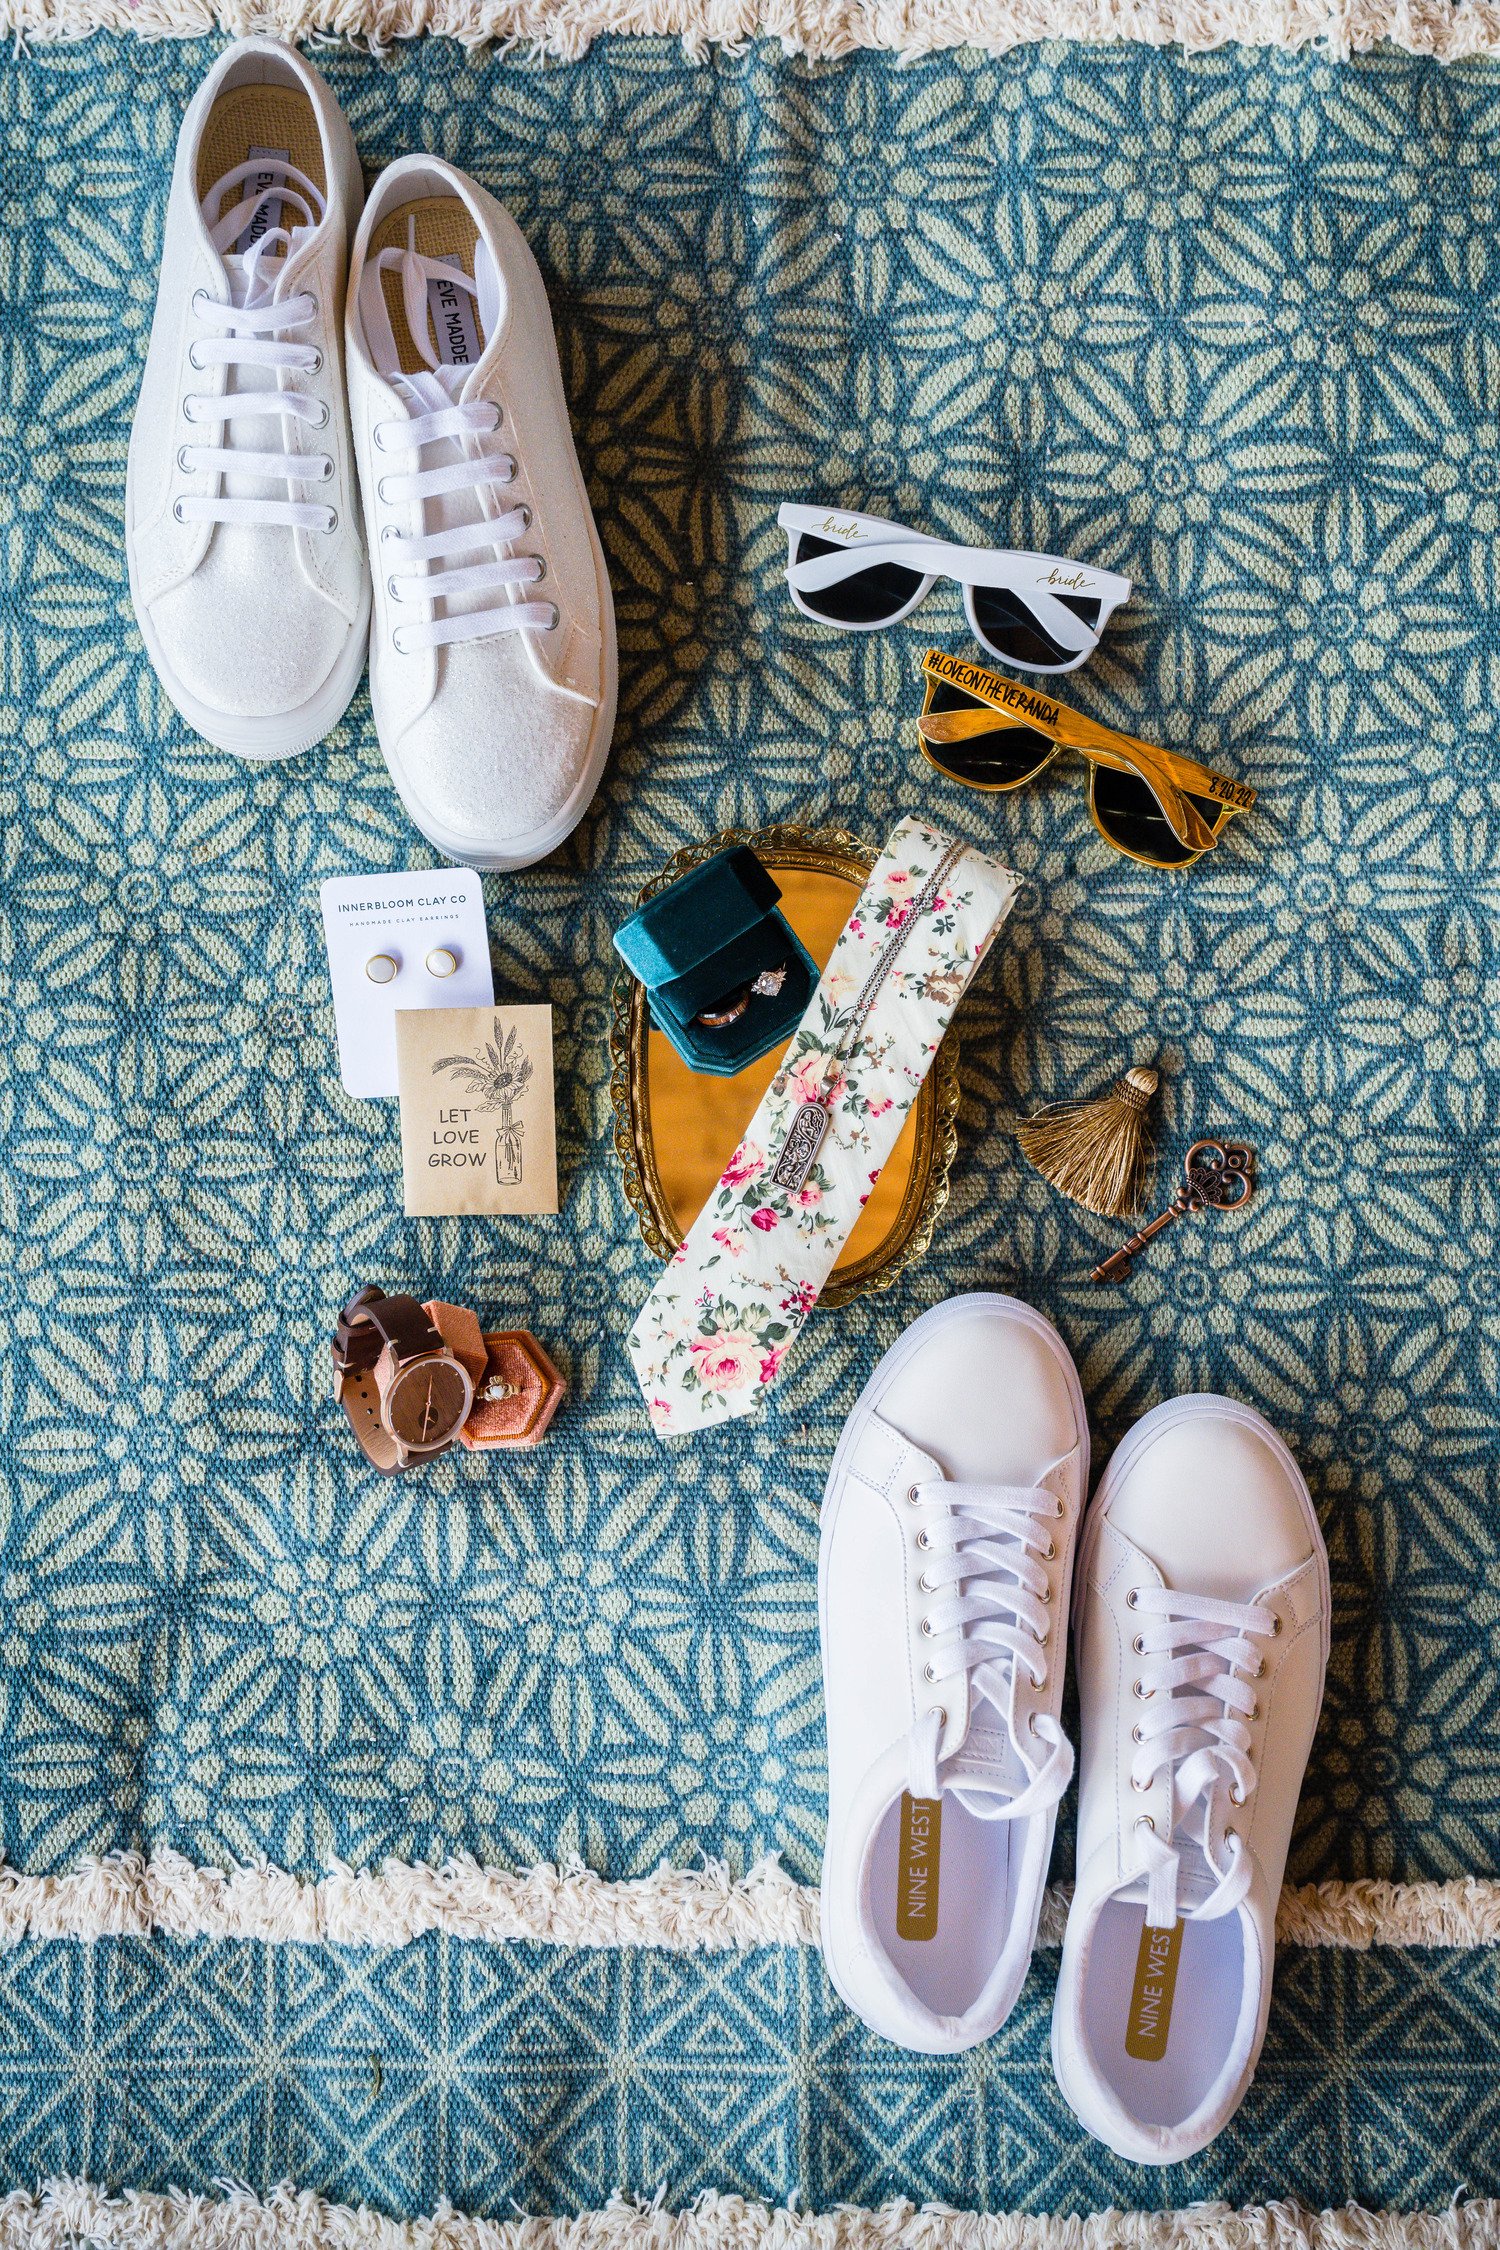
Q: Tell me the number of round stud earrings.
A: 2